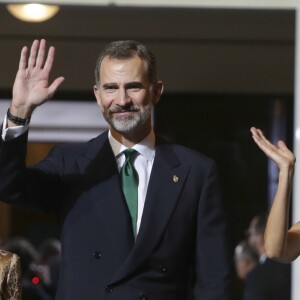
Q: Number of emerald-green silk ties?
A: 1